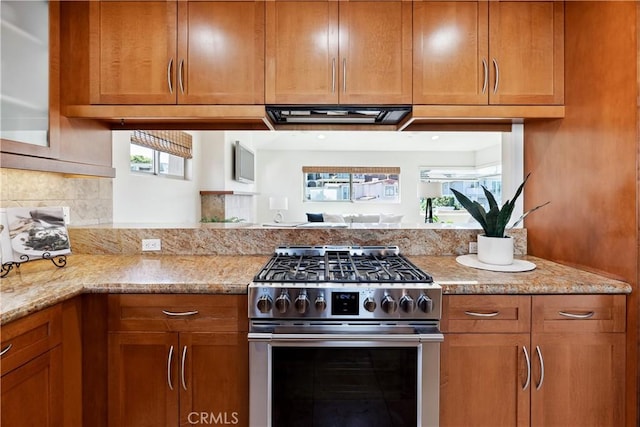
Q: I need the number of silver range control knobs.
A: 8